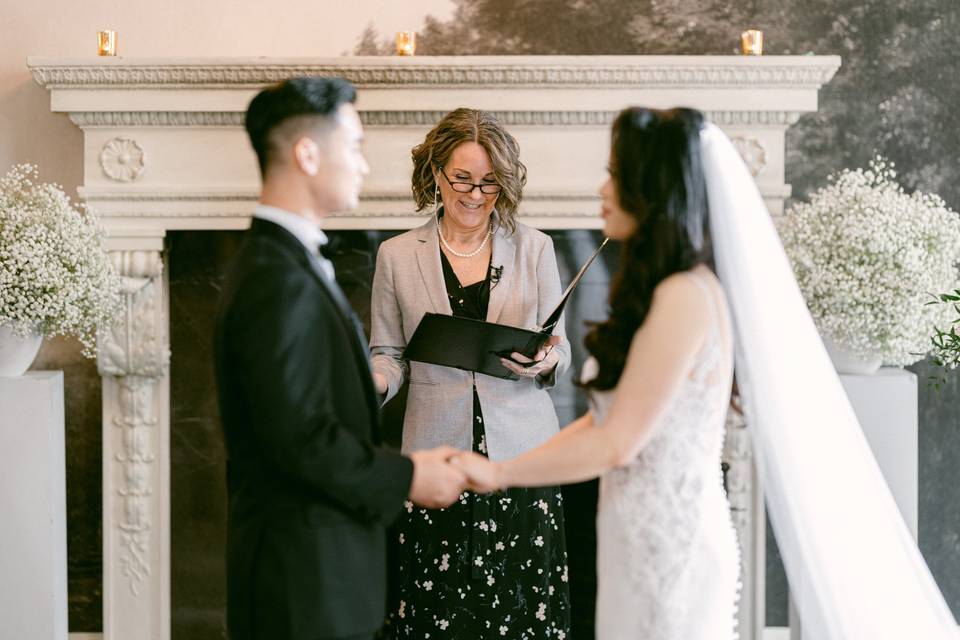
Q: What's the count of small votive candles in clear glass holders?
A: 3